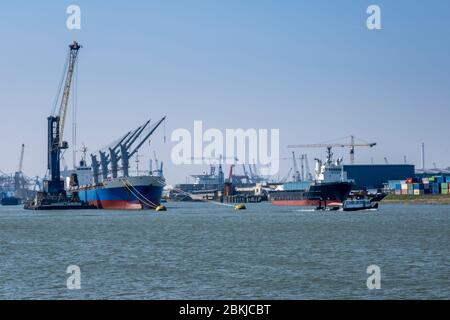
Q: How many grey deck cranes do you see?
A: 4